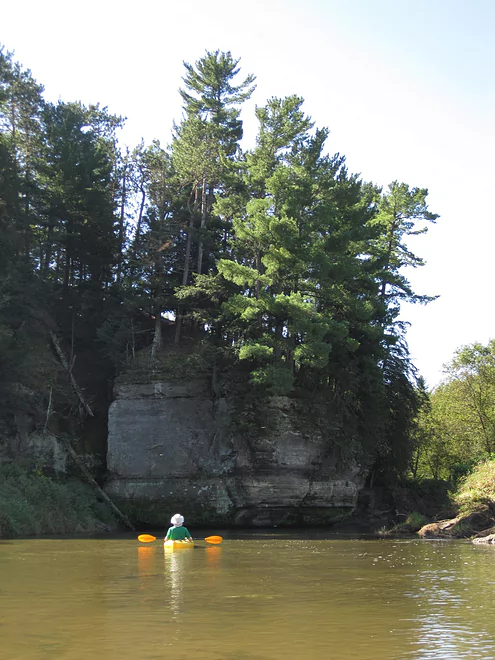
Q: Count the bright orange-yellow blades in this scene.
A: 2